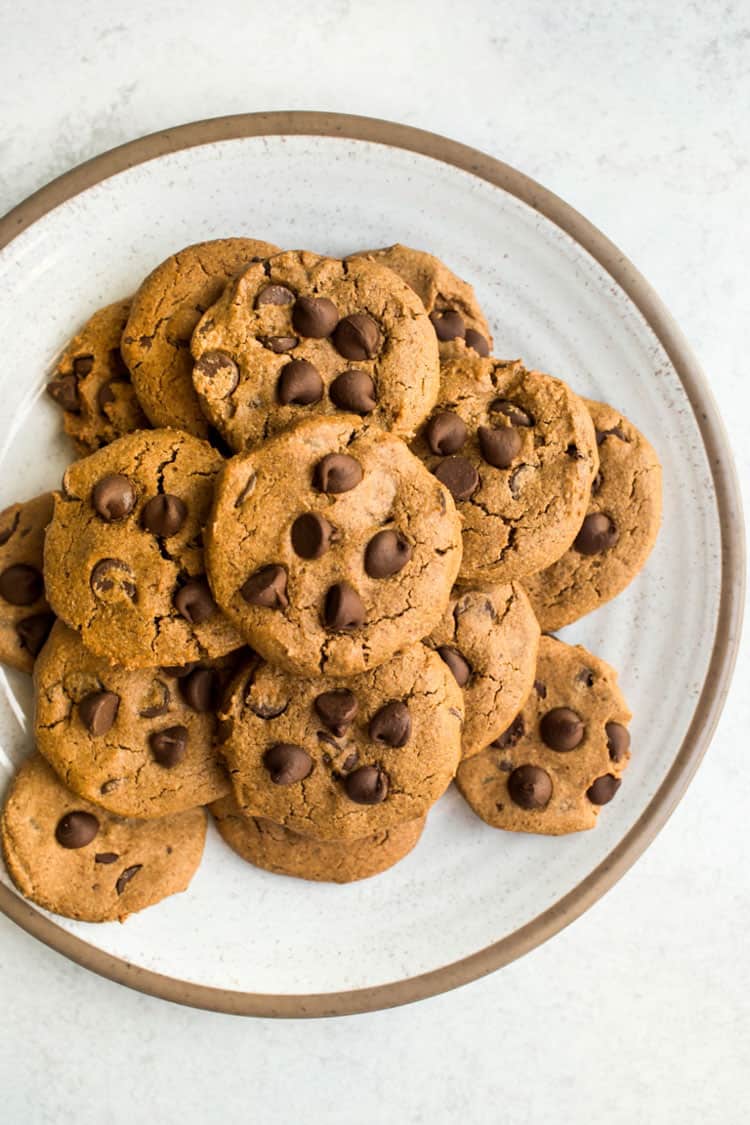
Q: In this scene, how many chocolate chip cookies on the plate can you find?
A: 15